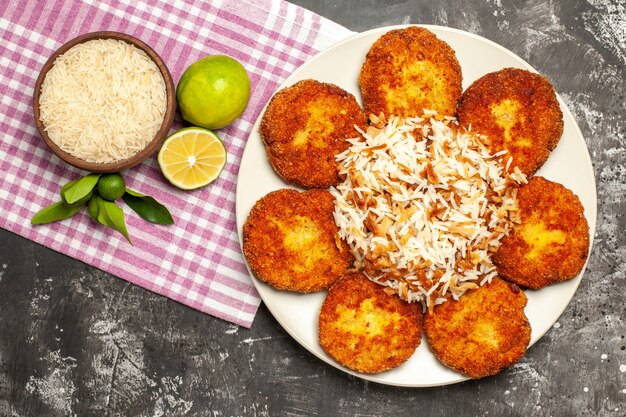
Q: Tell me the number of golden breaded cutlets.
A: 7